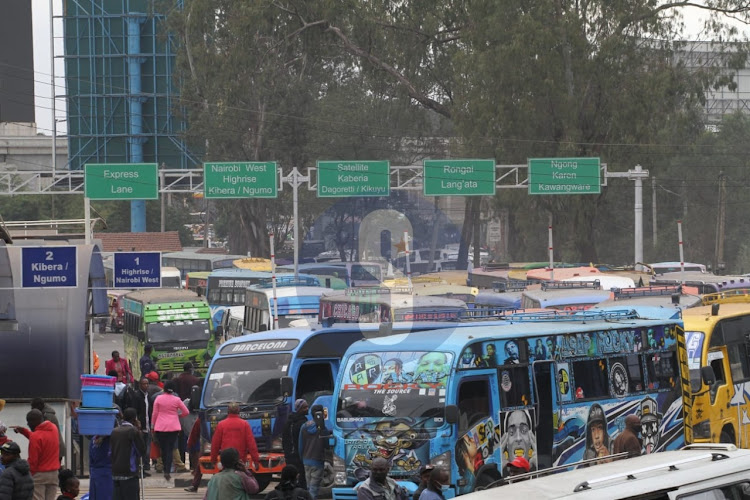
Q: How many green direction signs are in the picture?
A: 5